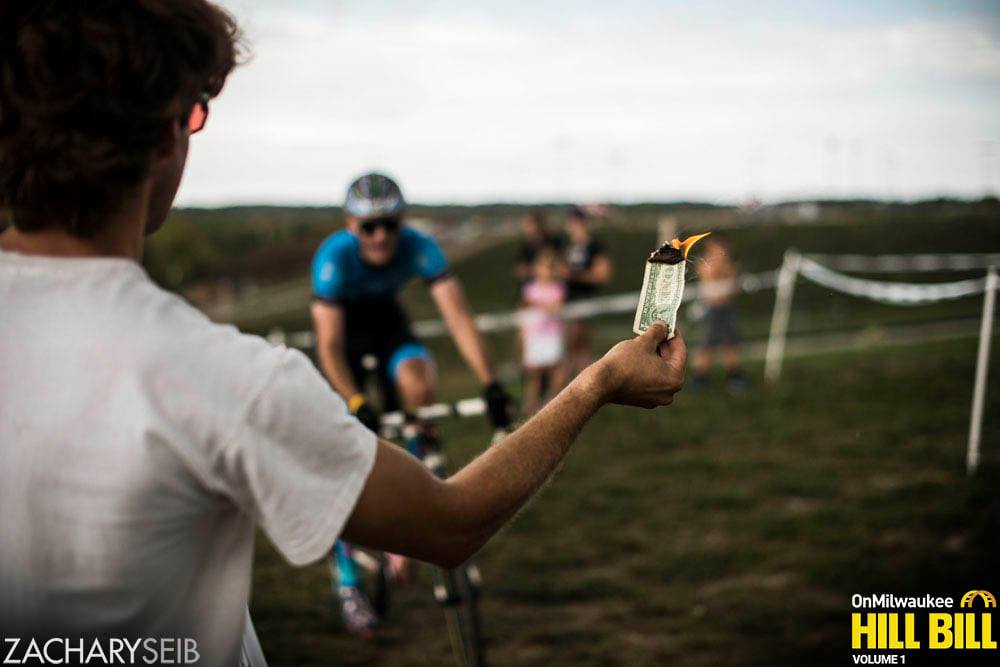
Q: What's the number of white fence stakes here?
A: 2